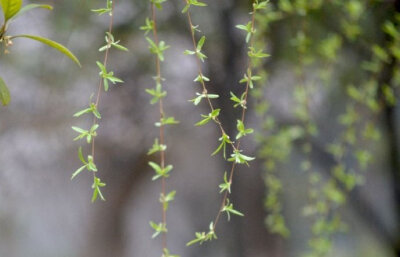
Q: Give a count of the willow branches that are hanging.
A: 4